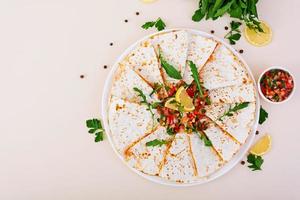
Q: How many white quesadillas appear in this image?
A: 12